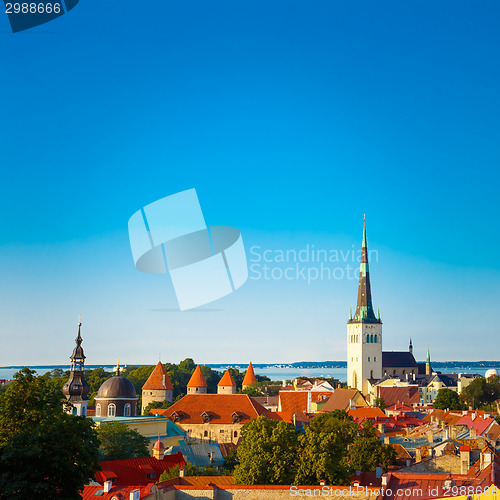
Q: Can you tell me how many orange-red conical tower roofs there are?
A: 4